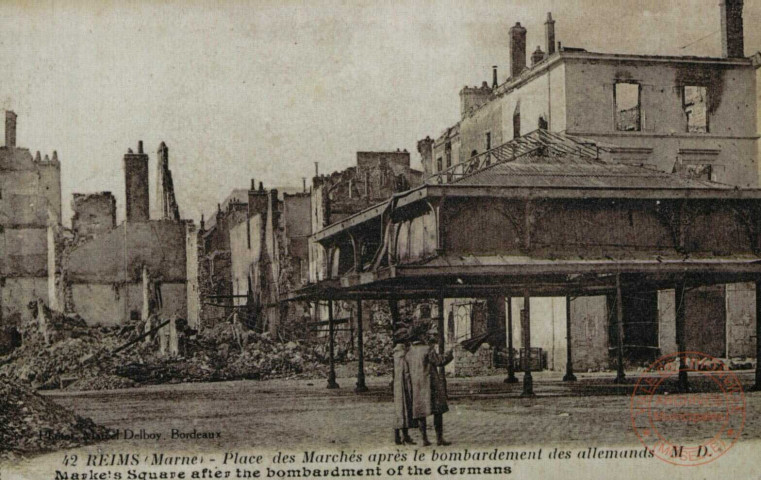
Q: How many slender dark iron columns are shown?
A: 10